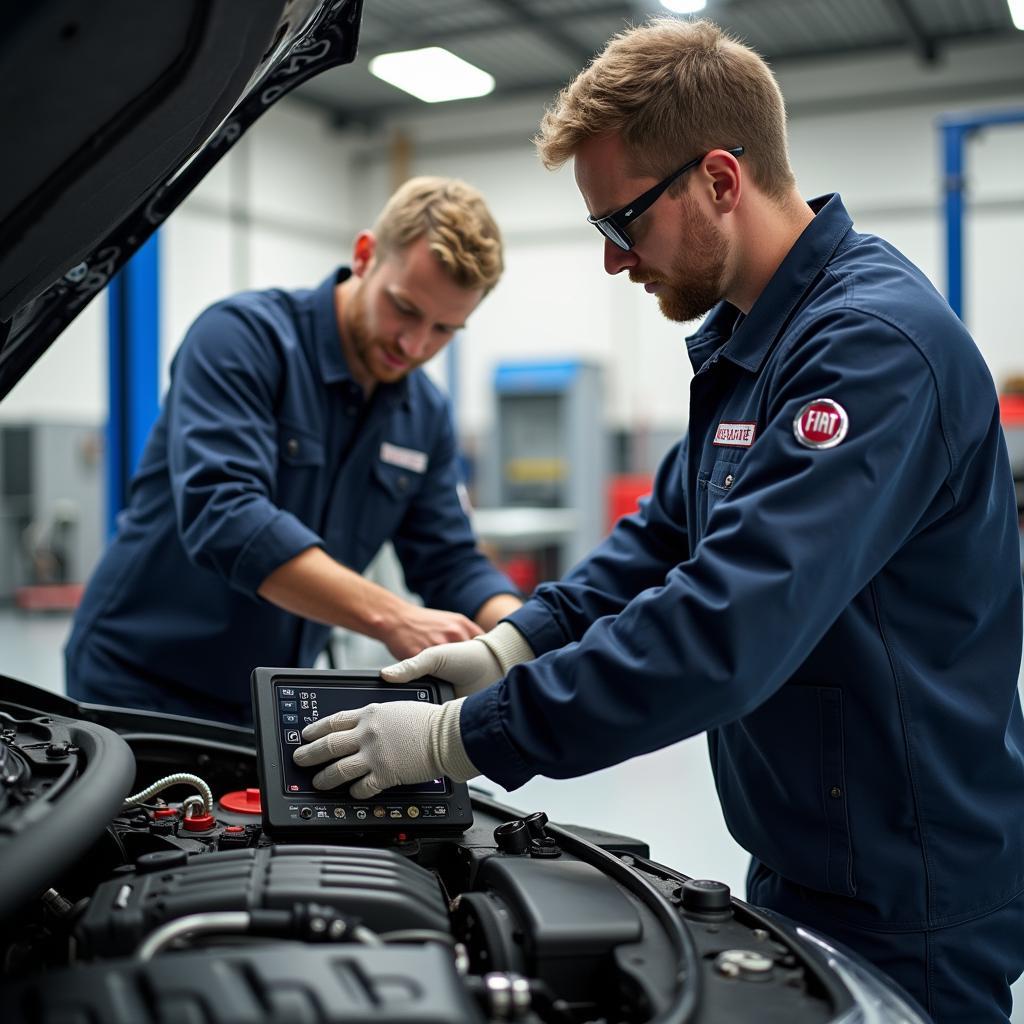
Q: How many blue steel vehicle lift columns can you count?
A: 2